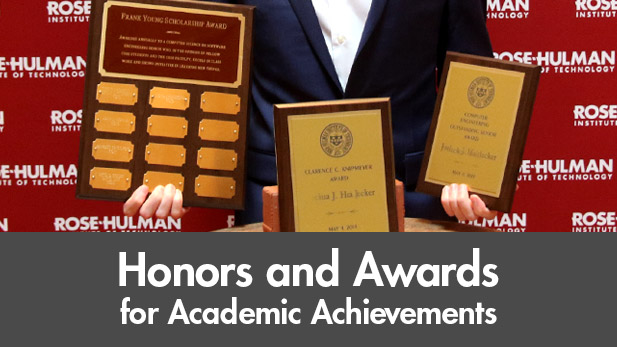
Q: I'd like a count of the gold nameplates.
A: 12